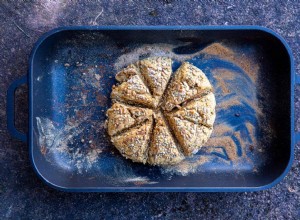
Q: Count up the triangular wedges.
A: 8